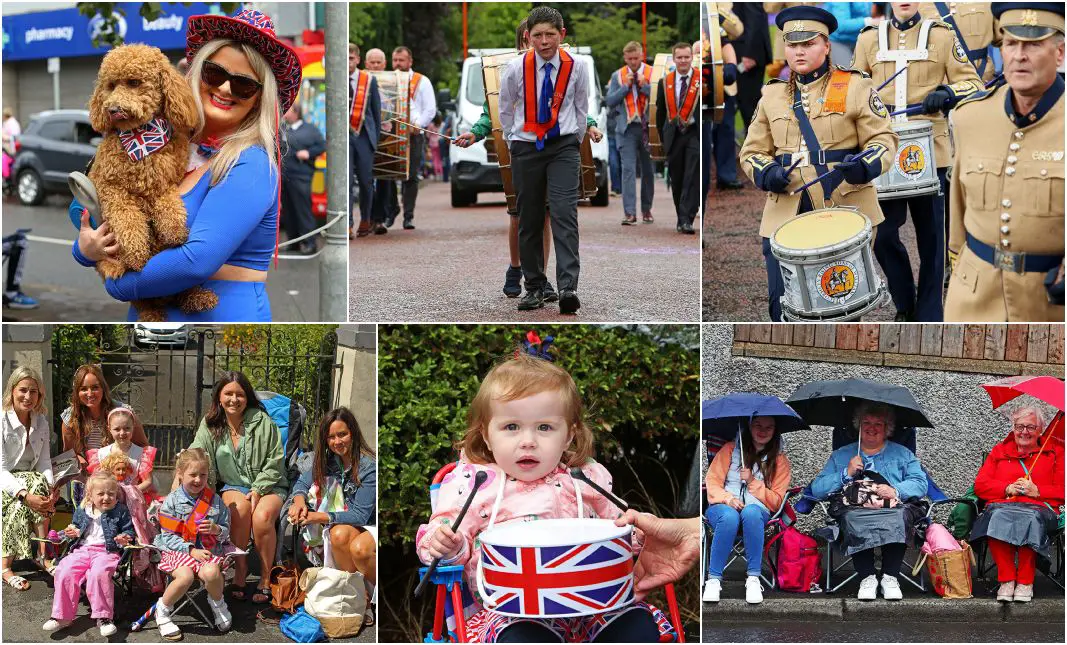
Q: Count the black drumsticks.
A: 2